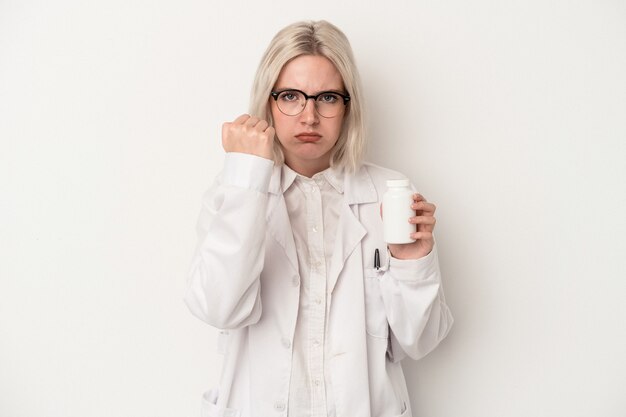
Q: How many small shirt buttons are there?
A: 6